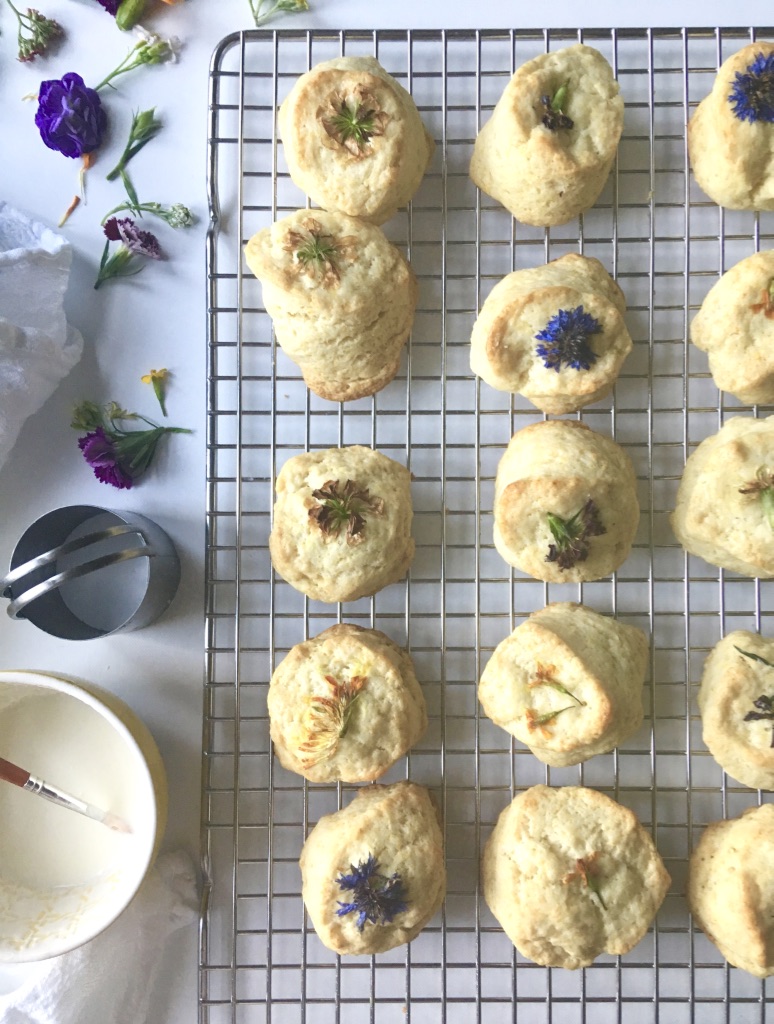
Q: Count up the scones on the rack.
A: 15